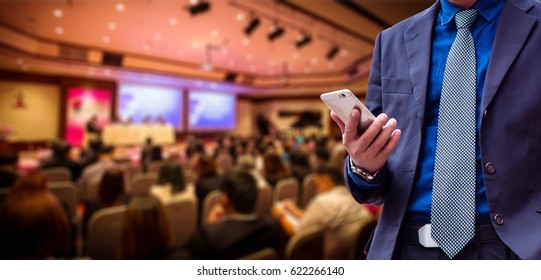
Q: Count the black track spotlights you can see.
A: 5